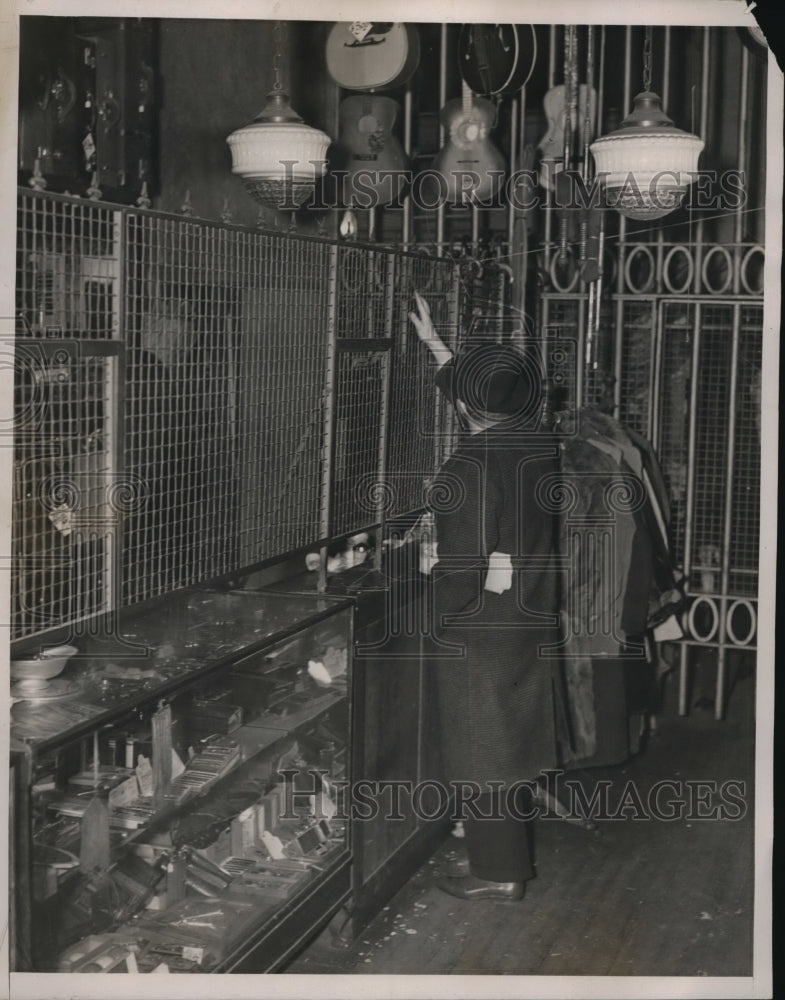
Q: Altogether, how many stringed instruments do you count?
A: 5